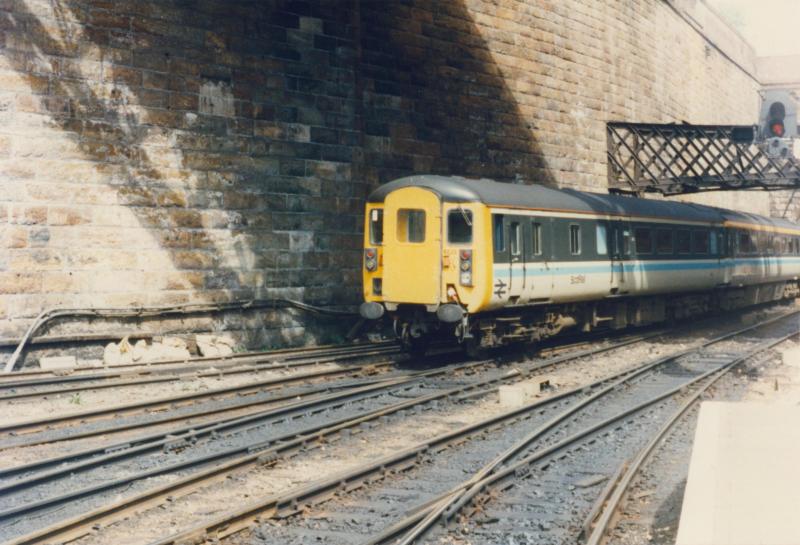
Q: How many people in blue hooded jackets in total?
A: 0